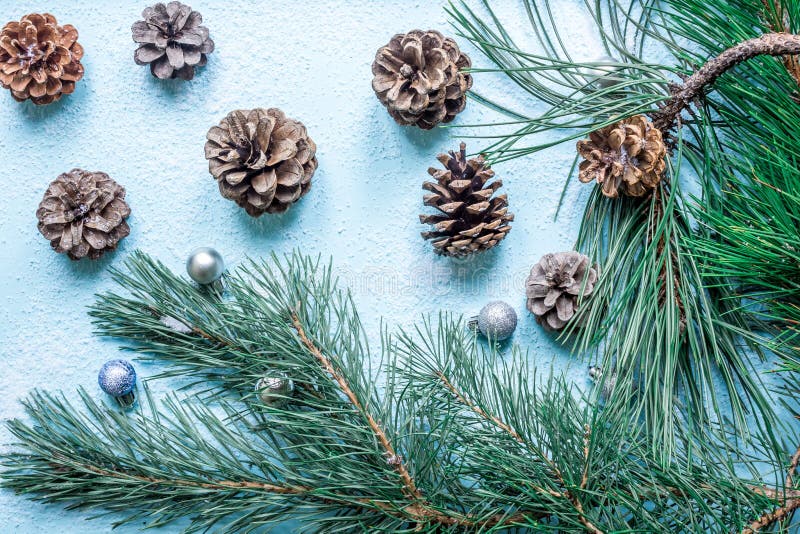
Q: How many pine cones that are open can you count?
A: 8